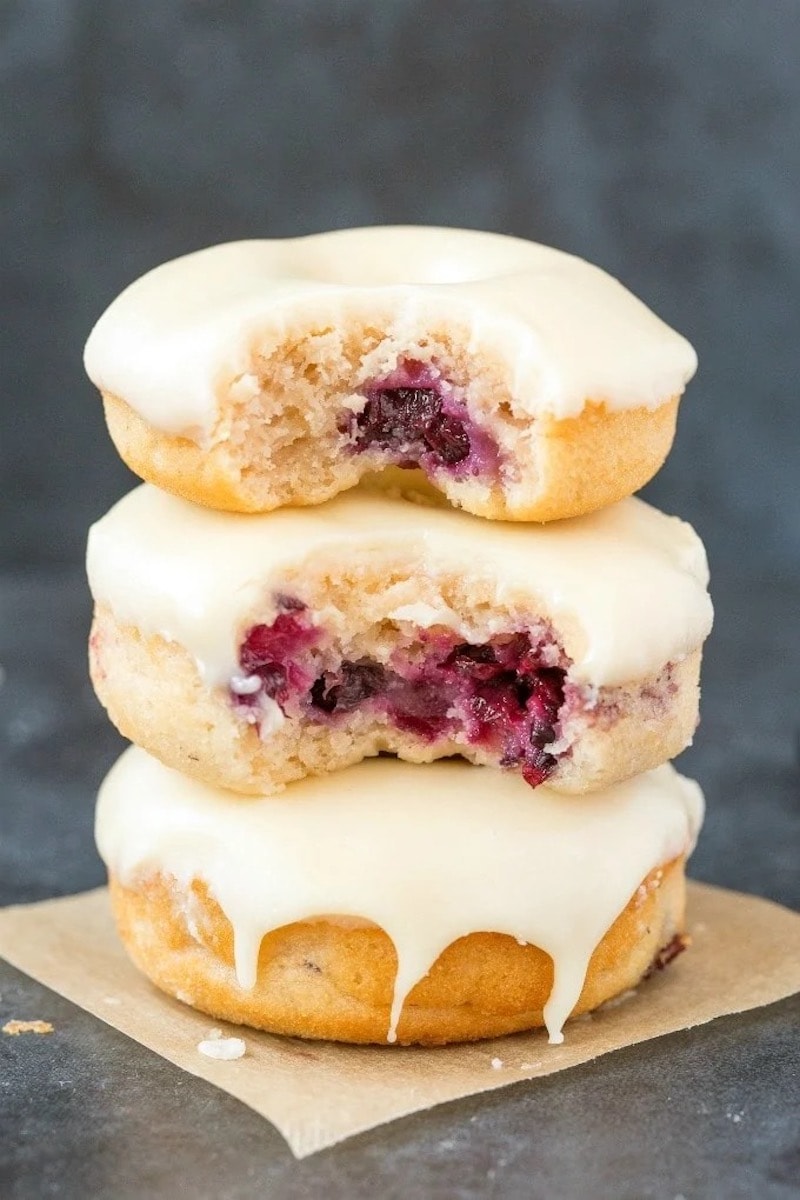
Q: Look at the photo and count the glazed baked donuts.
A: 3